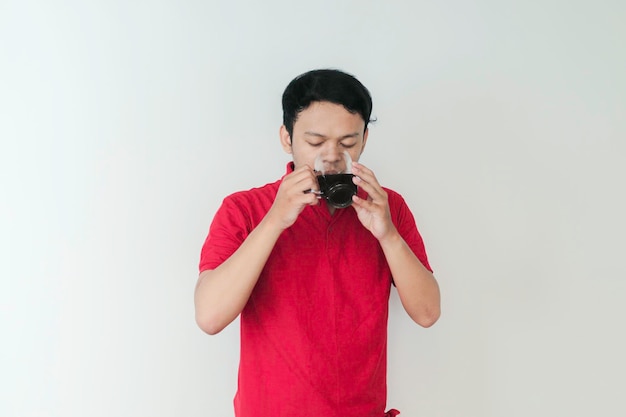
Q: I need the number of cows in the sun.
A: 0